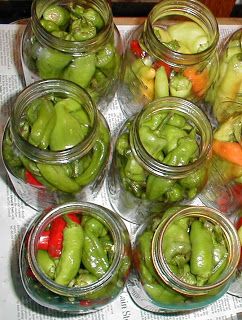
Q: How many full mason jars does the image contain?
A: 6